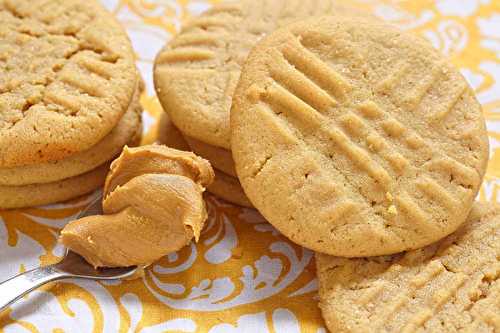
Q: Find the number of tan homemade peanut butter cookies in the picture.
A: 8